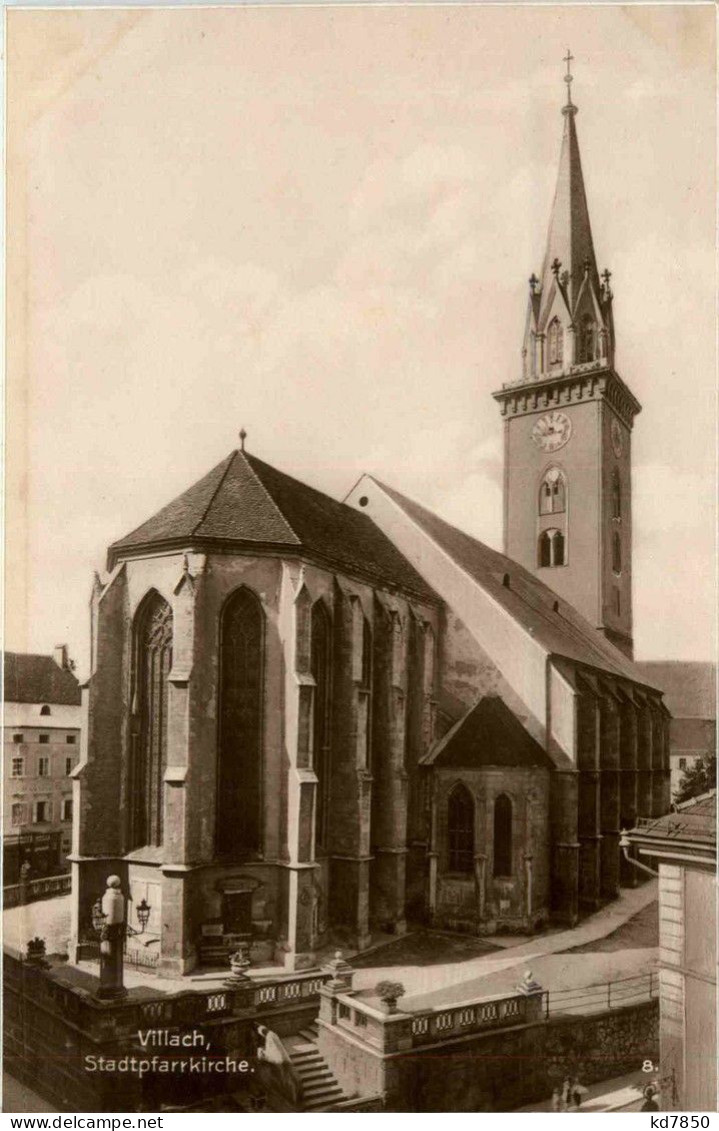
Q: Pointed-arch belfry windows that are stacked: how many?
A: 2